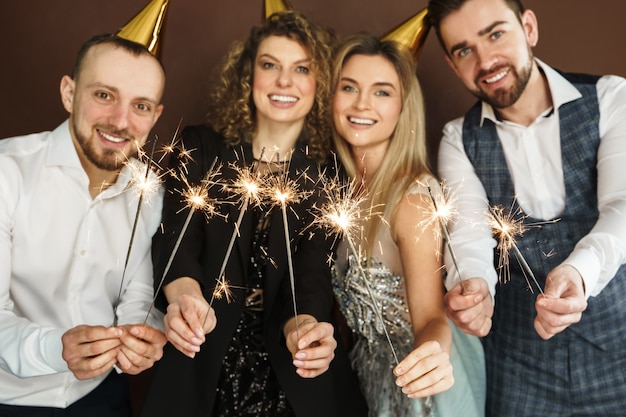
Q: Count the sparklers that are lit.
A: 7